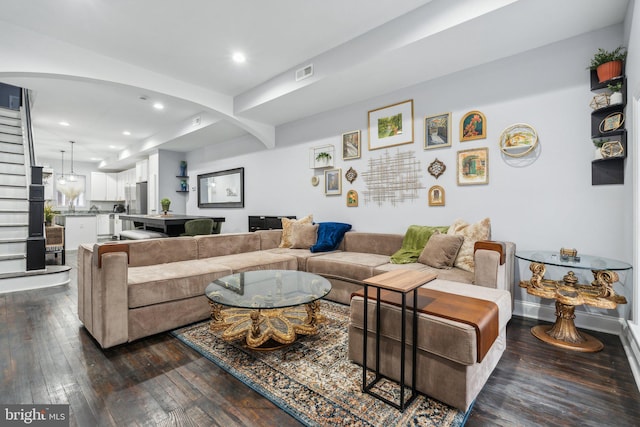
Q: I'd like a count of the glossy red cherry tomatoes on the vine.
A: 0